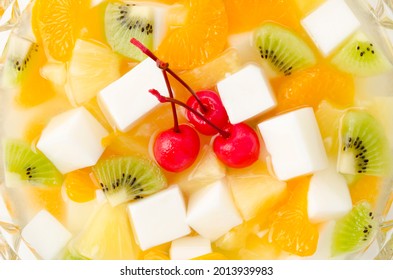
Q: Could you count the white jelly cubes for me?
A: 10